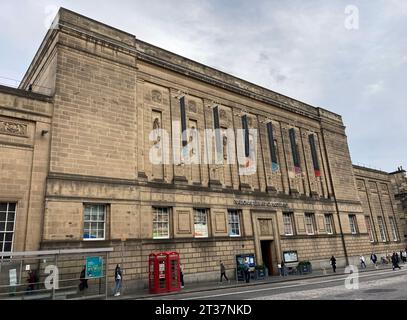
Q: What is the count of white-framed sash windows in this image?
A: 12